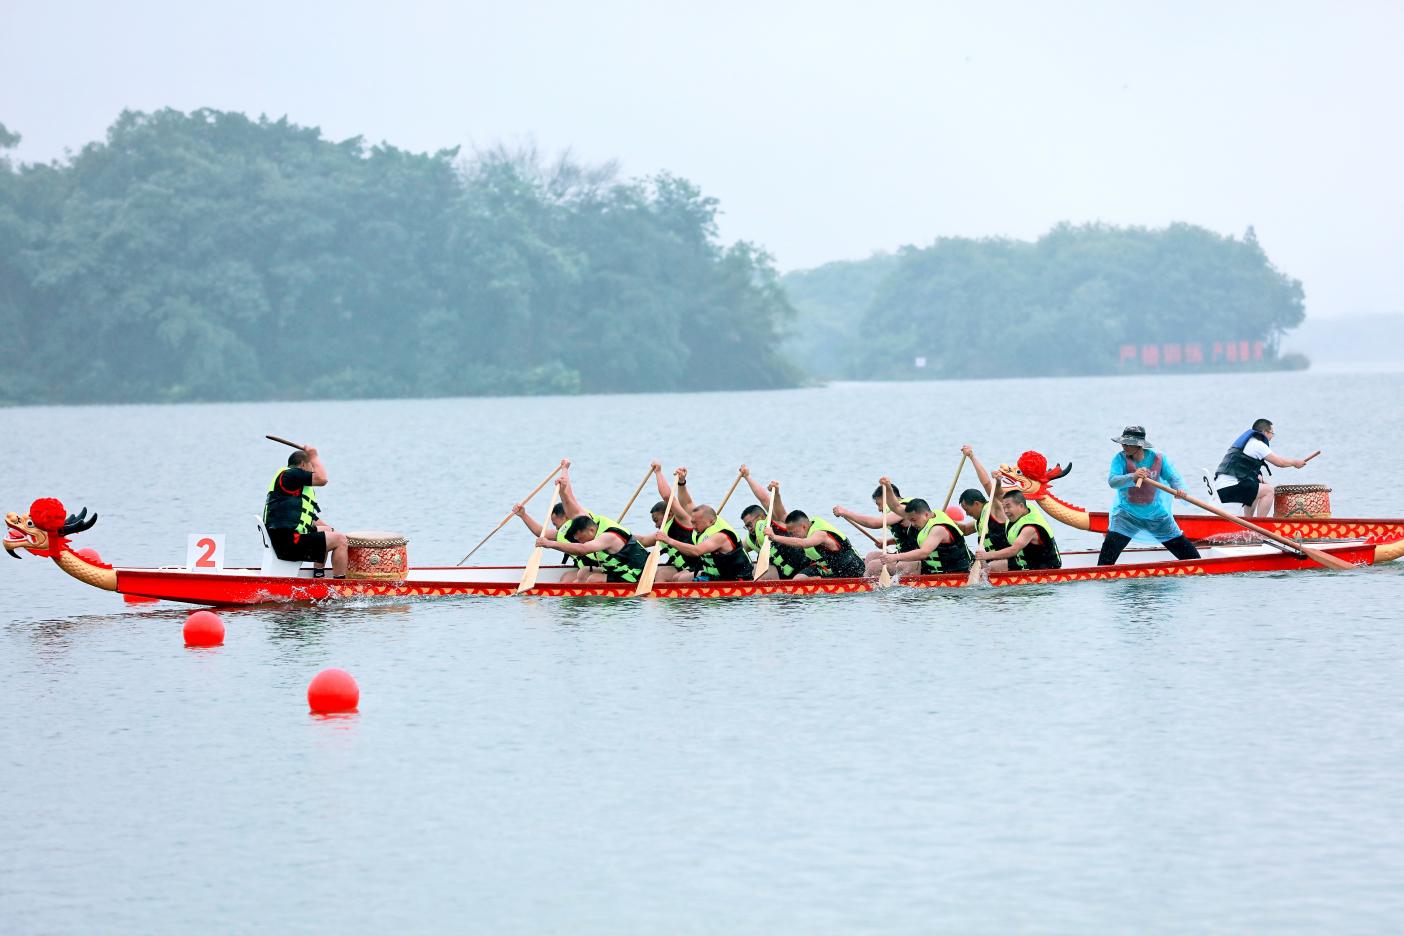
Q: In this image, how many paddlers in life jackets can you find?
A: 10